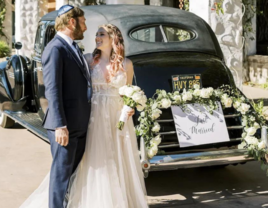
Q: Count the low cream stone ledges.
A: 1